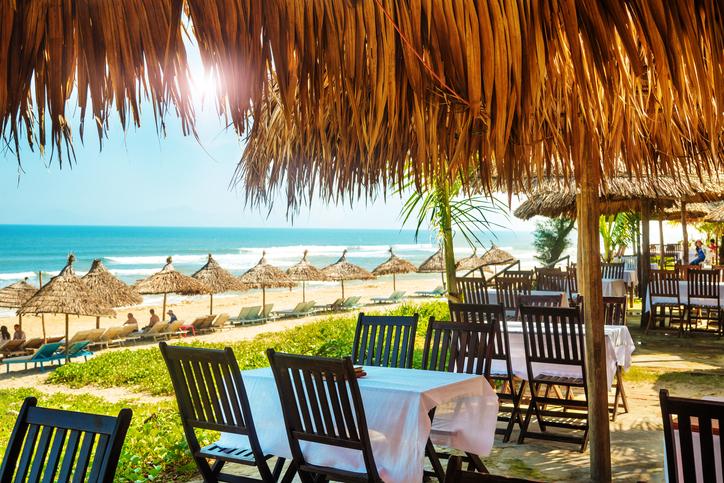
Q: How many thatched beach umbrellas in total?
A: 12